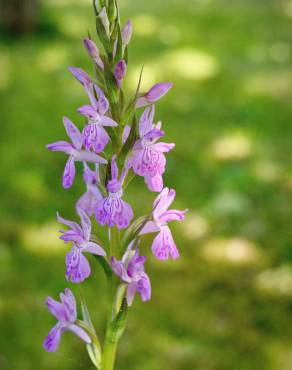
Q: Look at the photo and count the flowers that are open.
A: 9